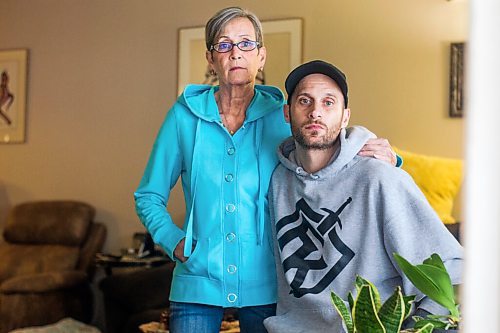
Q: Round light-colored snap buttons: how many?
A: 6